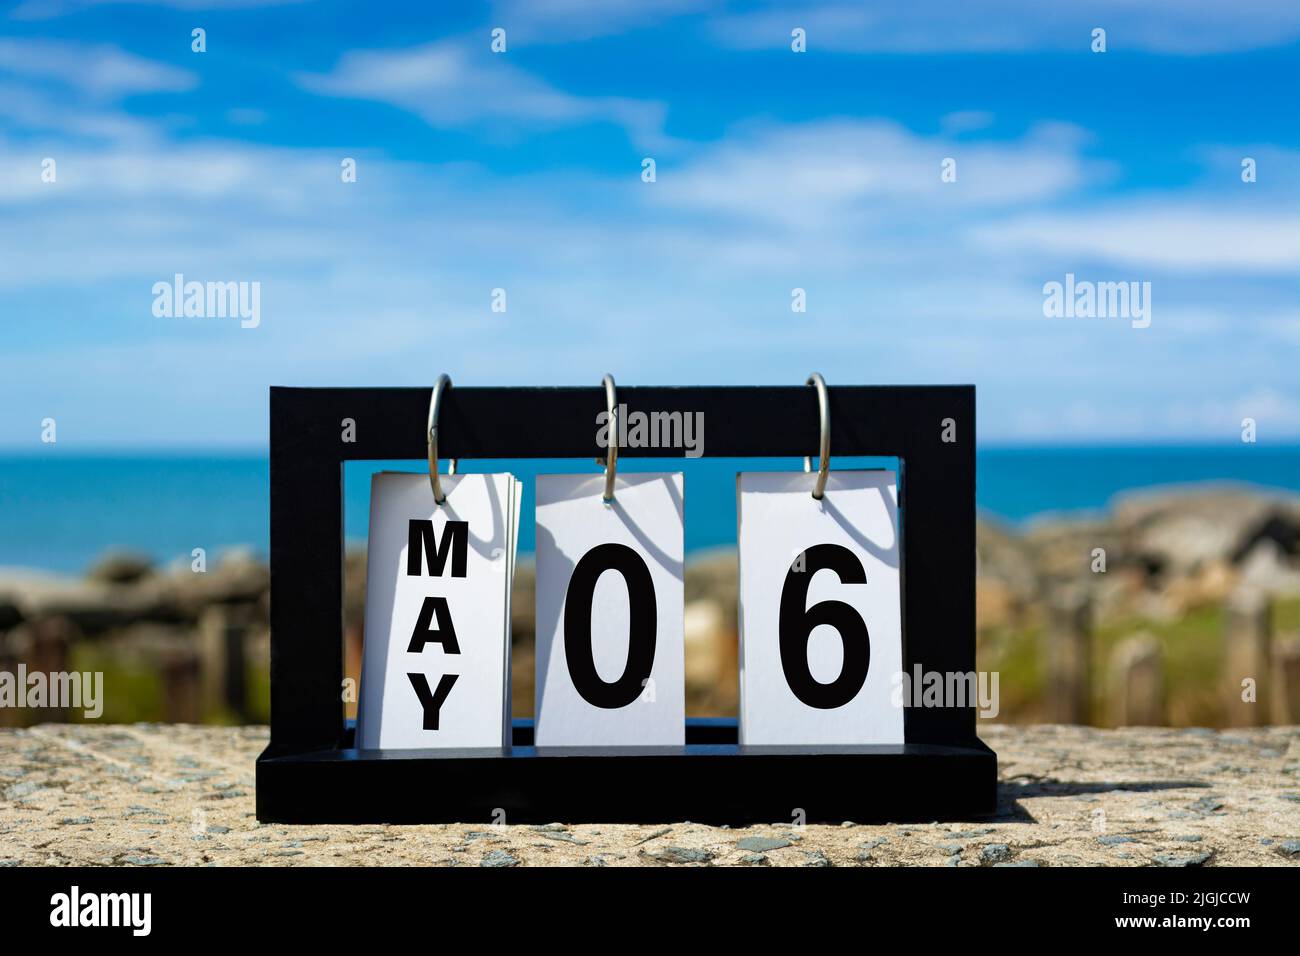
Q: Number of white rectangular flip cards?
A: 3